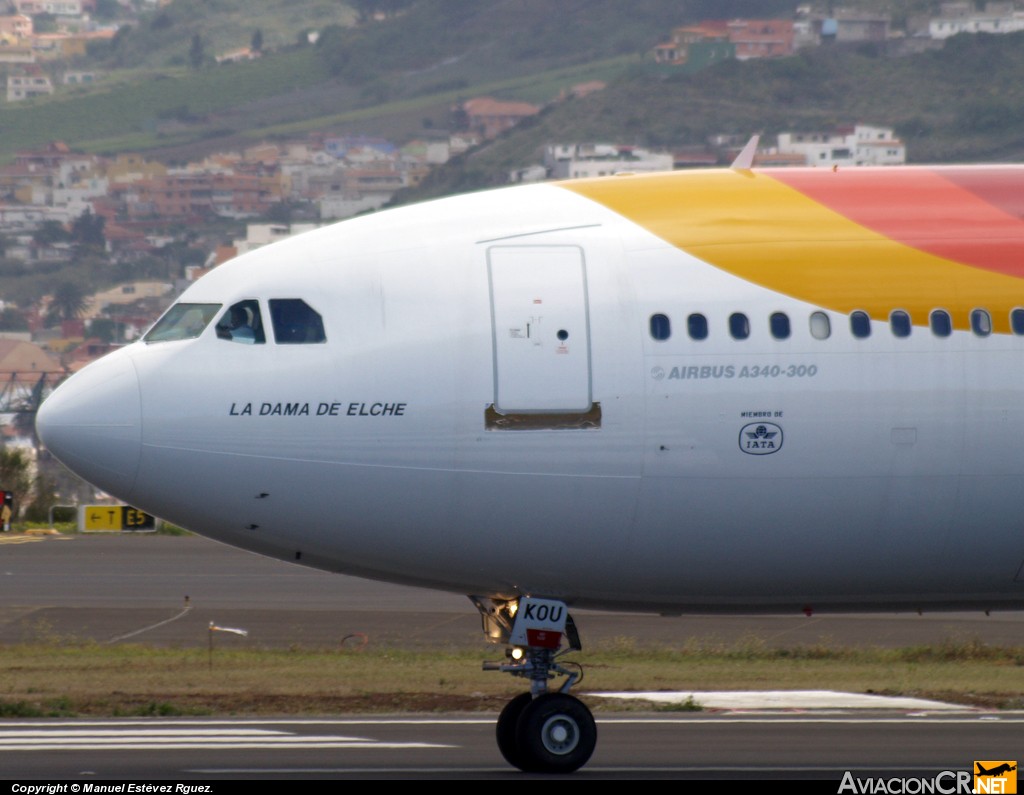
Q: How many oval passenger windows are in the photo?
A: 10